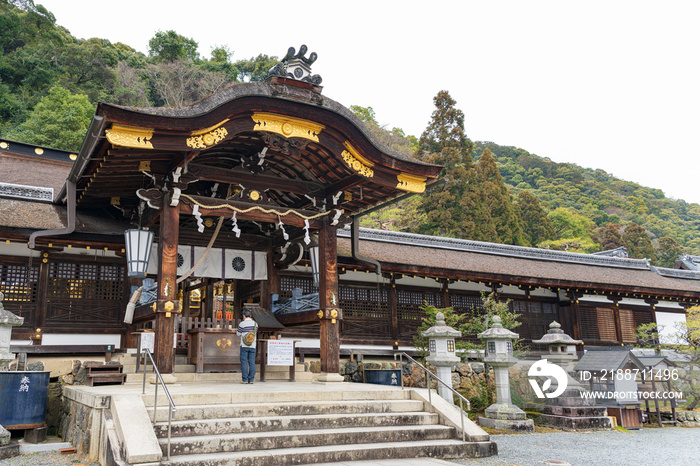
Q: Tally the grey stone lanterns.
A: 4